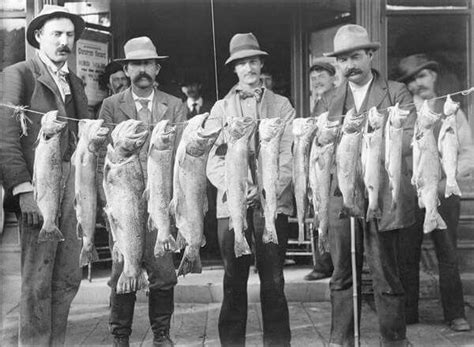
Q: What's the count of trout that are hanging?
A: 14